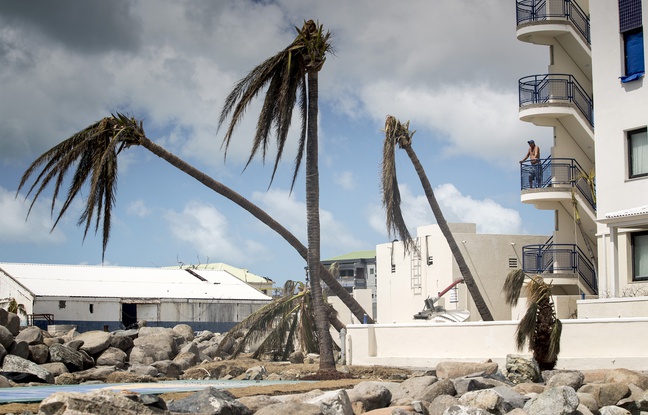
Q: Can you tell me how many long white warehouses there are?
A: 1